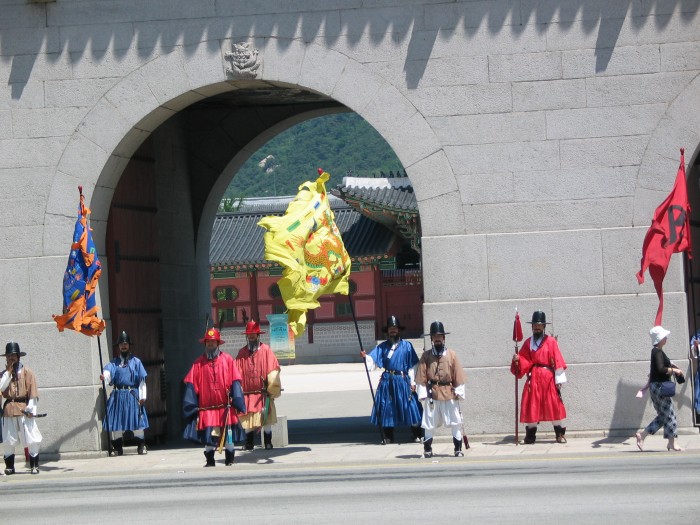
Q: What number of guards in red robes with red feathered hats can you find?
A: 2